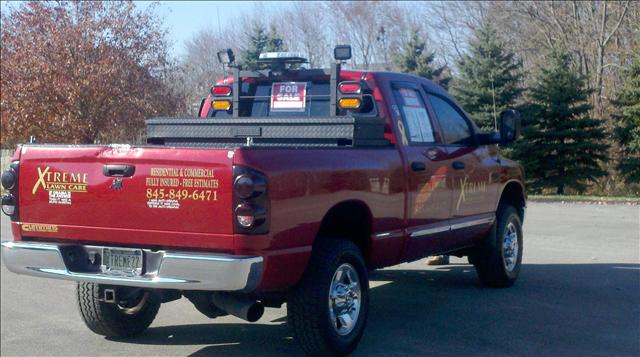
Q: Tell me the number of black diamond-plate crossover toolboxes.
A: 1